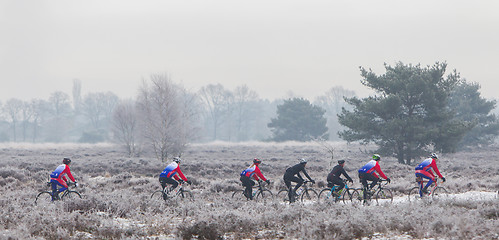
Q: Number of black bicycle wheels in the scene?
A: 14